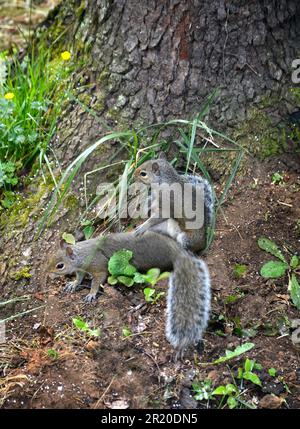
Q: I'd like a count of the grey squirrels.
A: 2